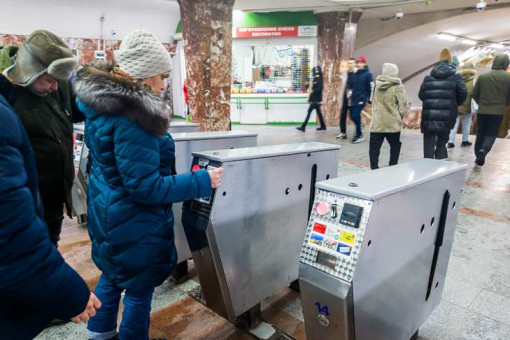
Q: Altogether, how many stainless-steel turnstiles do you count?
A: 4